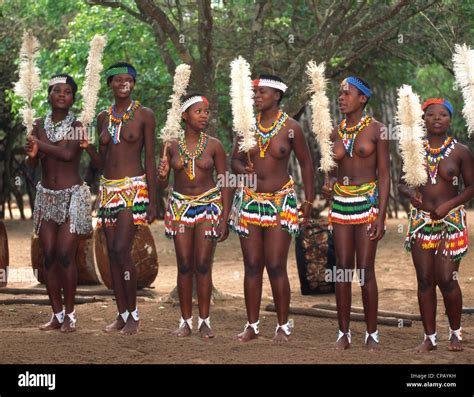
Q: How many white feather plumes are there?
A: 7